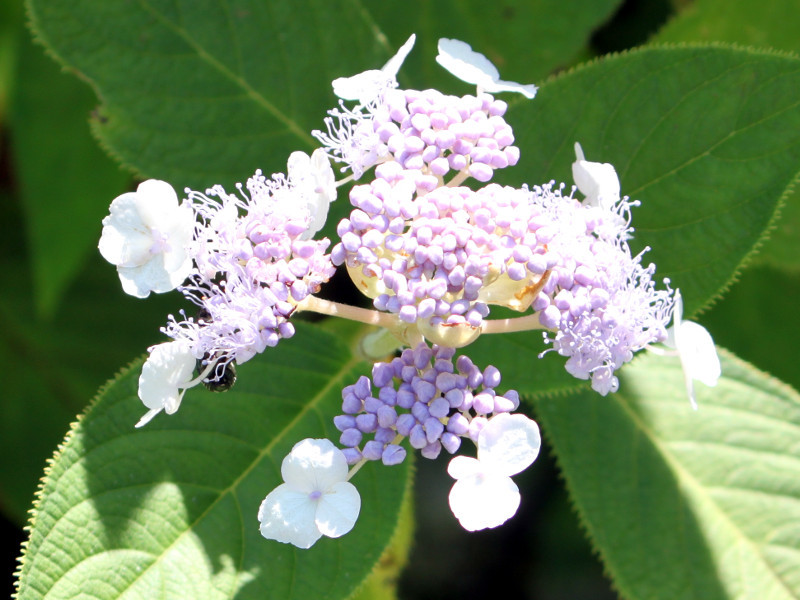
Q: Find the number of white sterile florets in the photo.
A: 9